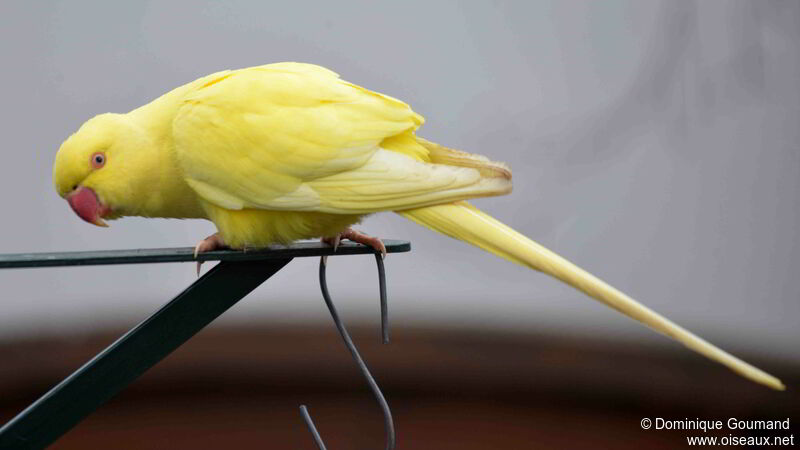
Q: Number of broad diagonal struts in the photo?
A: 1